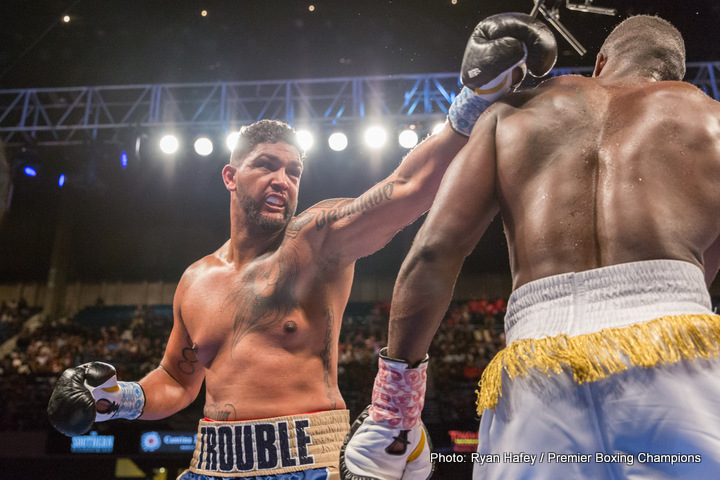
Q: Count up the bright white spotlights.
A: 8